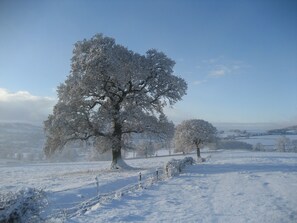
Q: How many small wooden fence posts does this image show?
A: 3